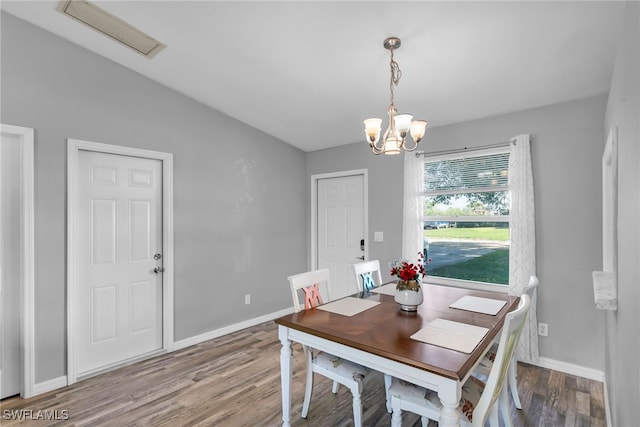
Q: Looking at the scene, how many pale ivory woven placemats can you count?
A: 4